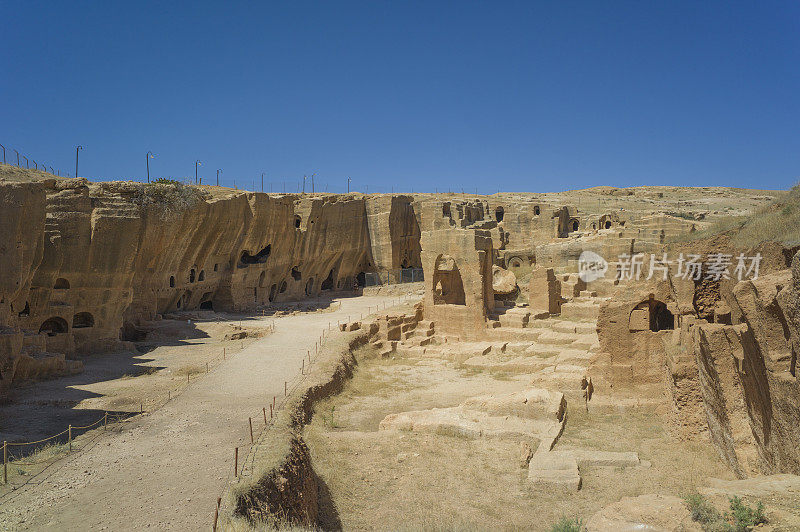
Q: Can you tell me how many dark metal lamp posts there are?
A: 8